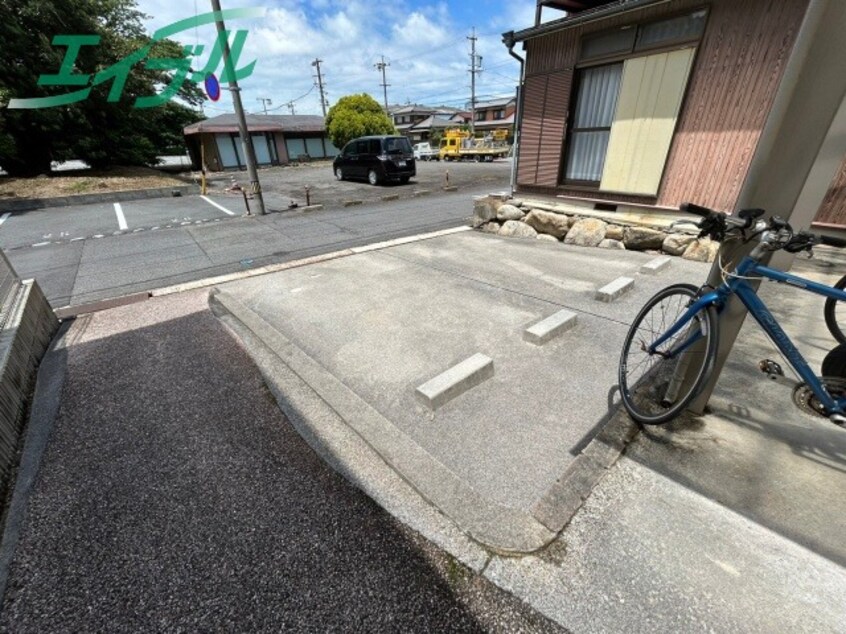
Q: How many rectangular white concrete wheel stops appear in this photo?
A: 4